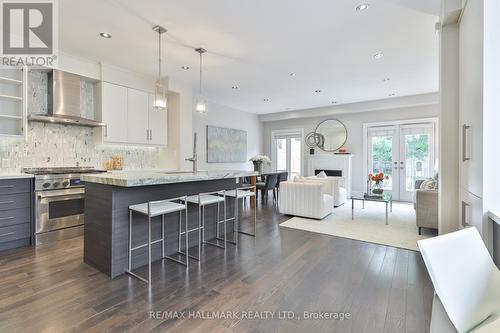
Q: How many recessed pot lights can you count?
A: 11